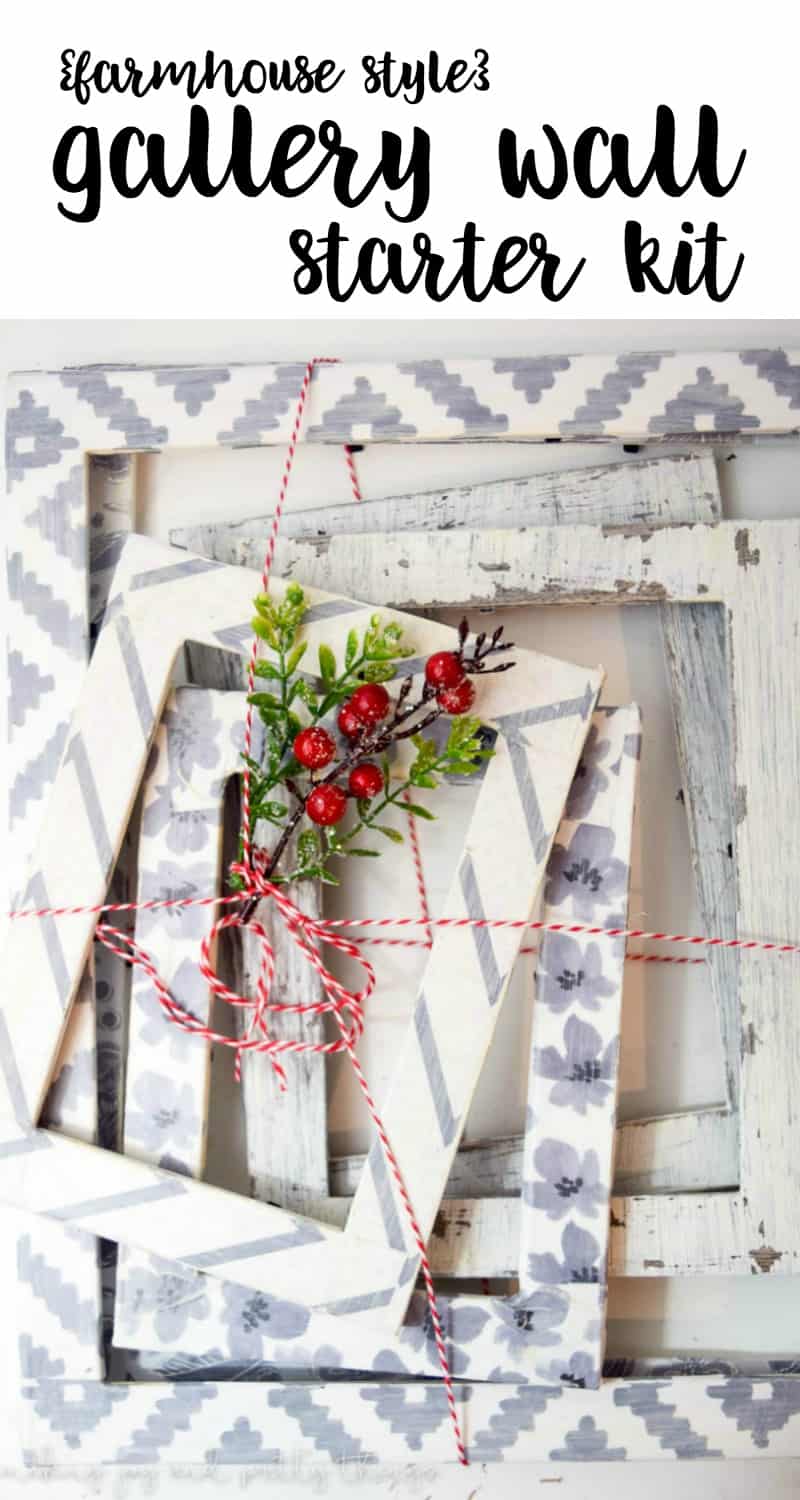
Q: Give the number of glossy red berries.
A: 7